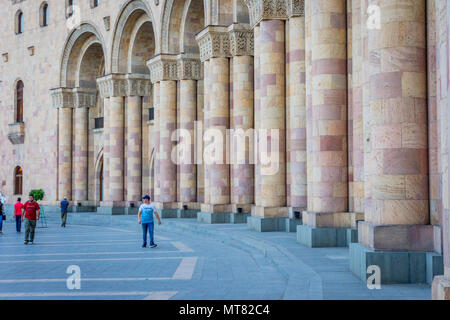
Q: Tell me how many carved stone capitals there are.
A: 10